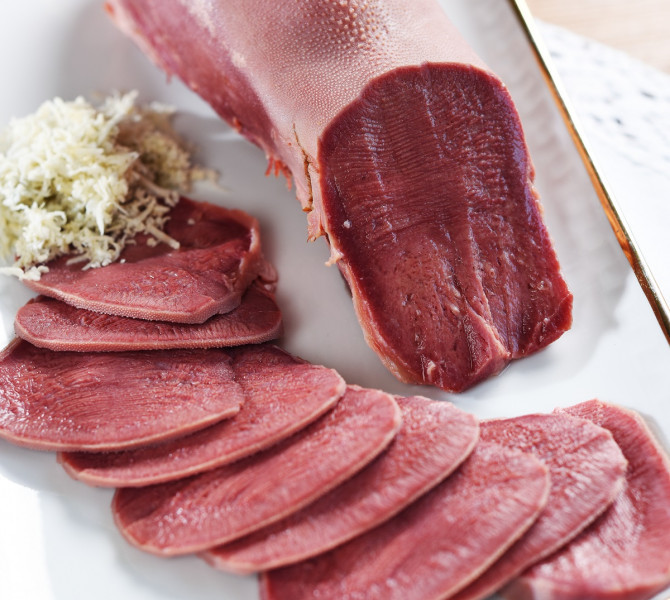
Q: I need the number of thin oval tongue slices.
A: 9